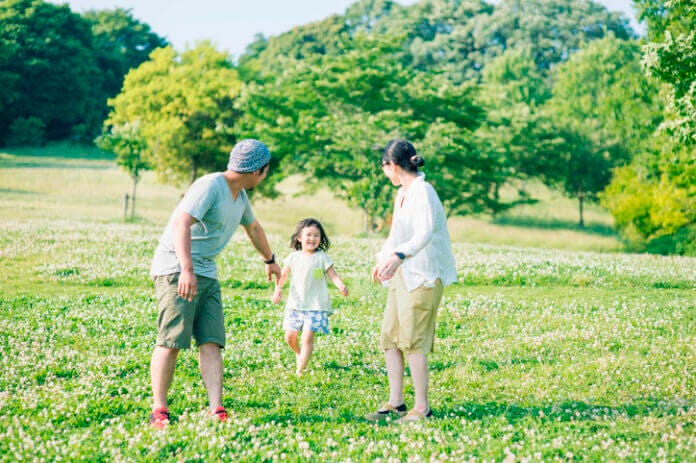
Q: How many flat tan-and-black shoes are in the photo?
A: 2